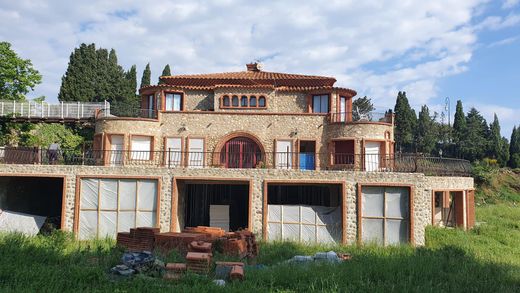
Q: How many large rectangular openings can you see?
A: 5